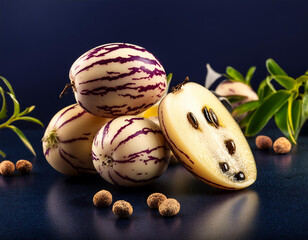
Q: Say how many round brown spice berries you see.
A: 8